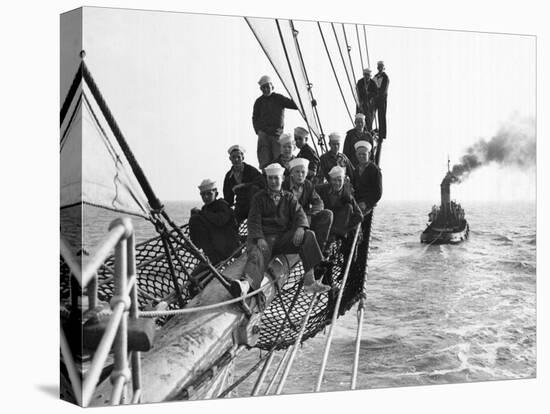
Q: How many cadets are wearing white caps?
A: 13